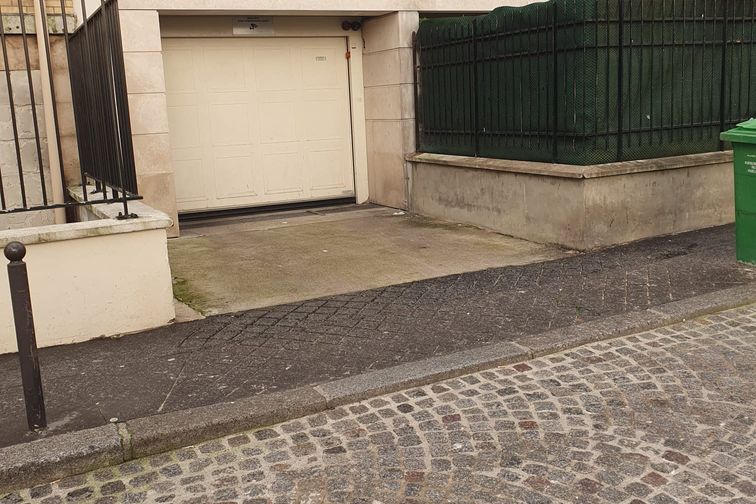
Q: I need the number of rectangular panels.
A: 12